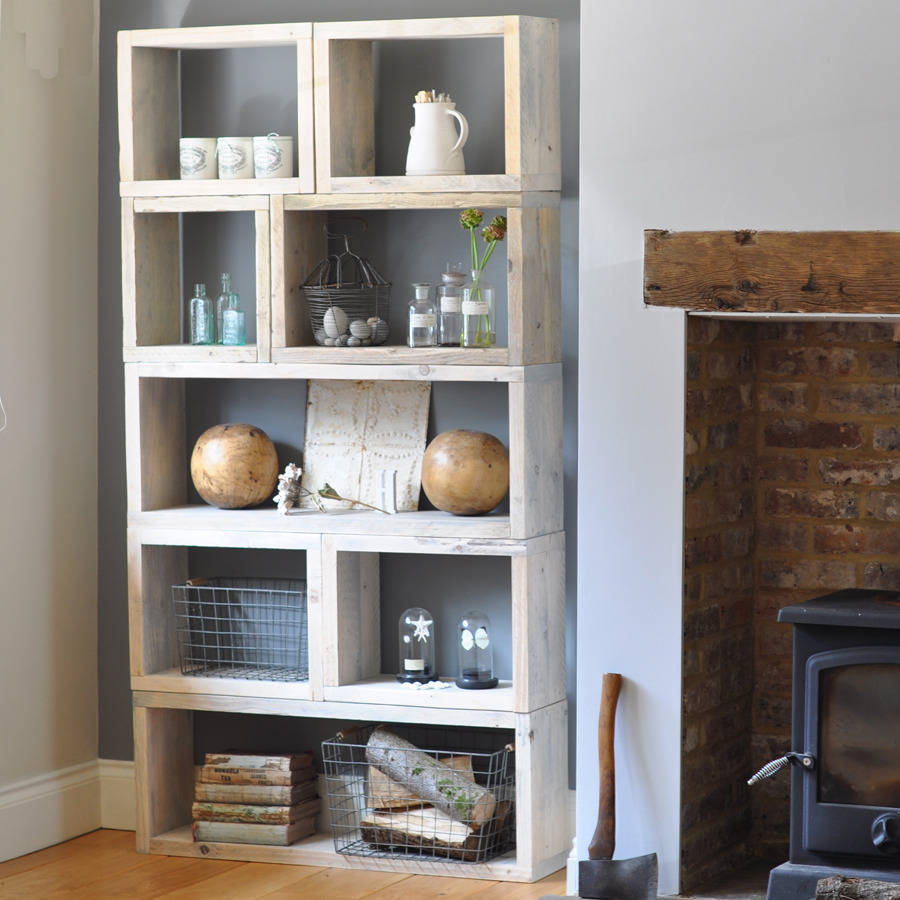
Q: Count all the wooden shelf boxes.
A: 8